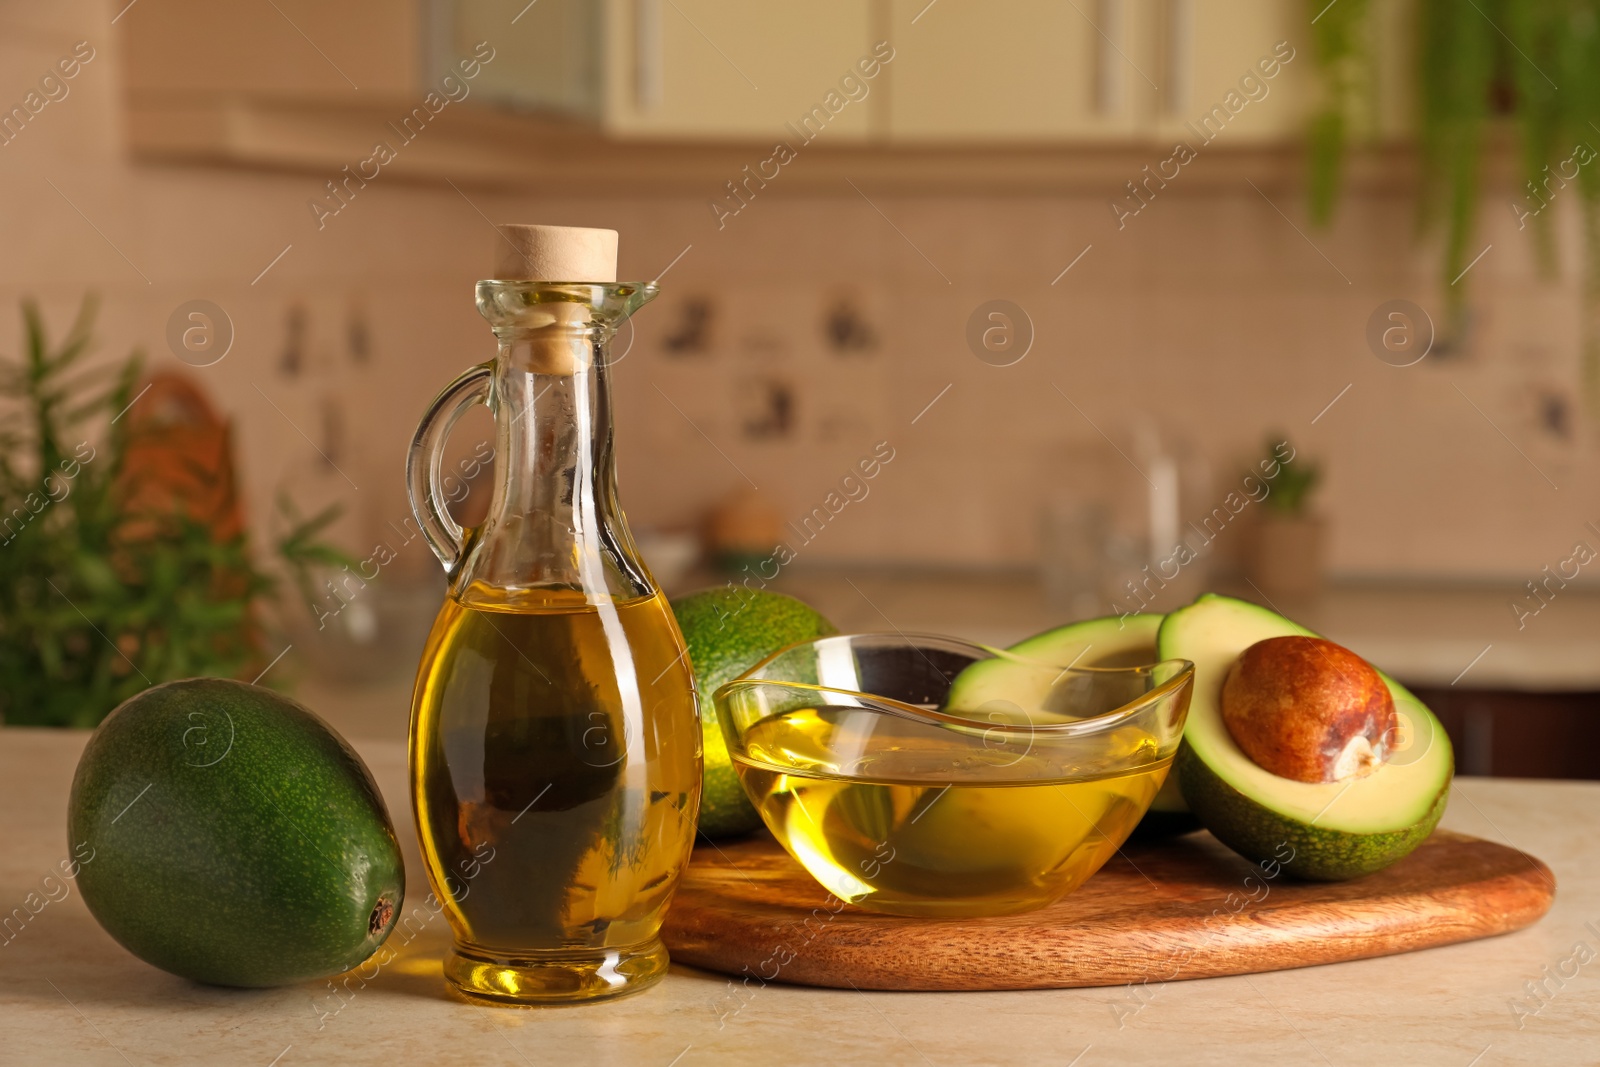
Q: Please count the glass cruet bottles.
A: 1